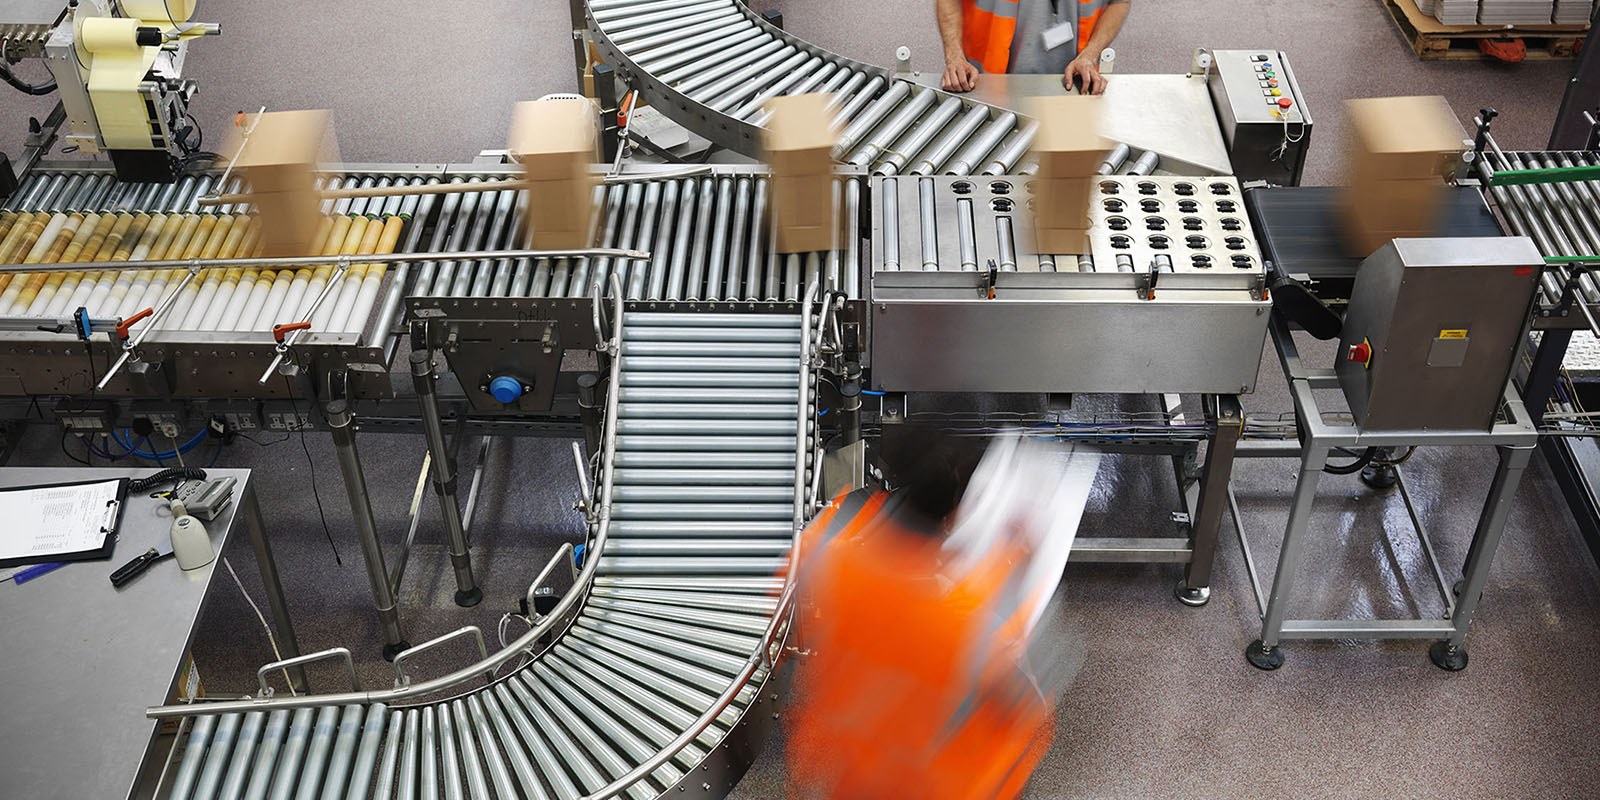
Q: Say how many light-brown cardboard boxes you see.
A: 5